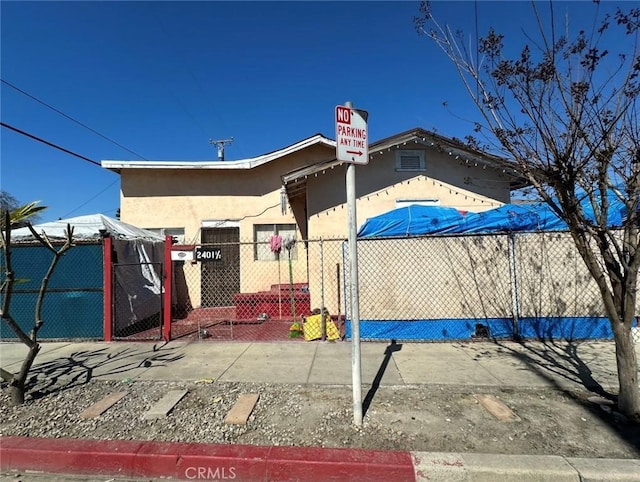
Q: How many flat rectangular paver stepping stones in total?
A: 4